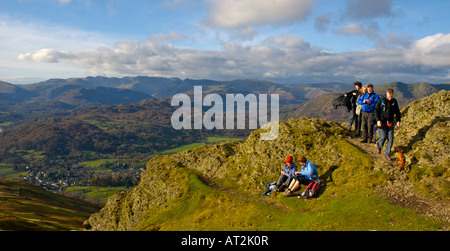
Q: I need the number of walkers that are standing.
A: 4